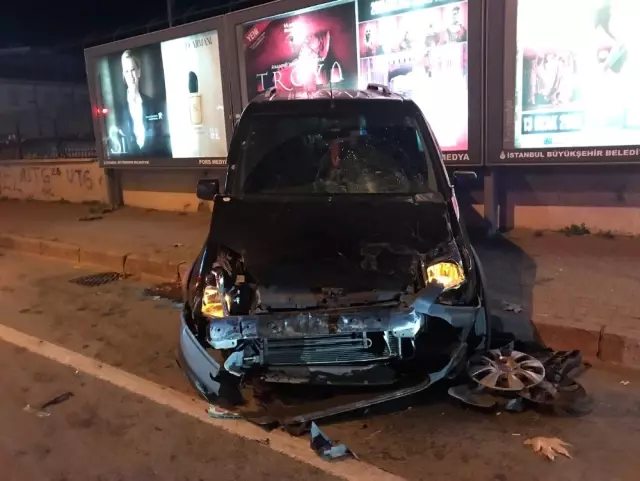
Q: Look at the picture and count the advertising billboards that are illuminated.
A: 3